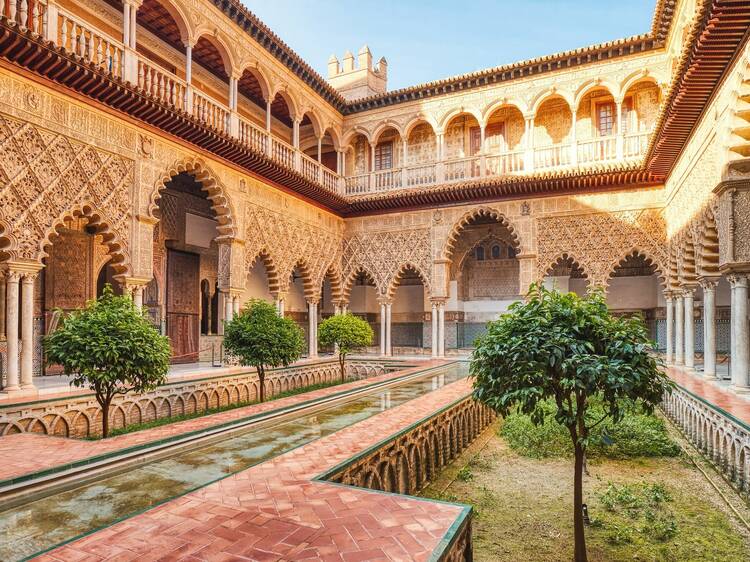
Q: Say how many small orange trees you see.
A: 4